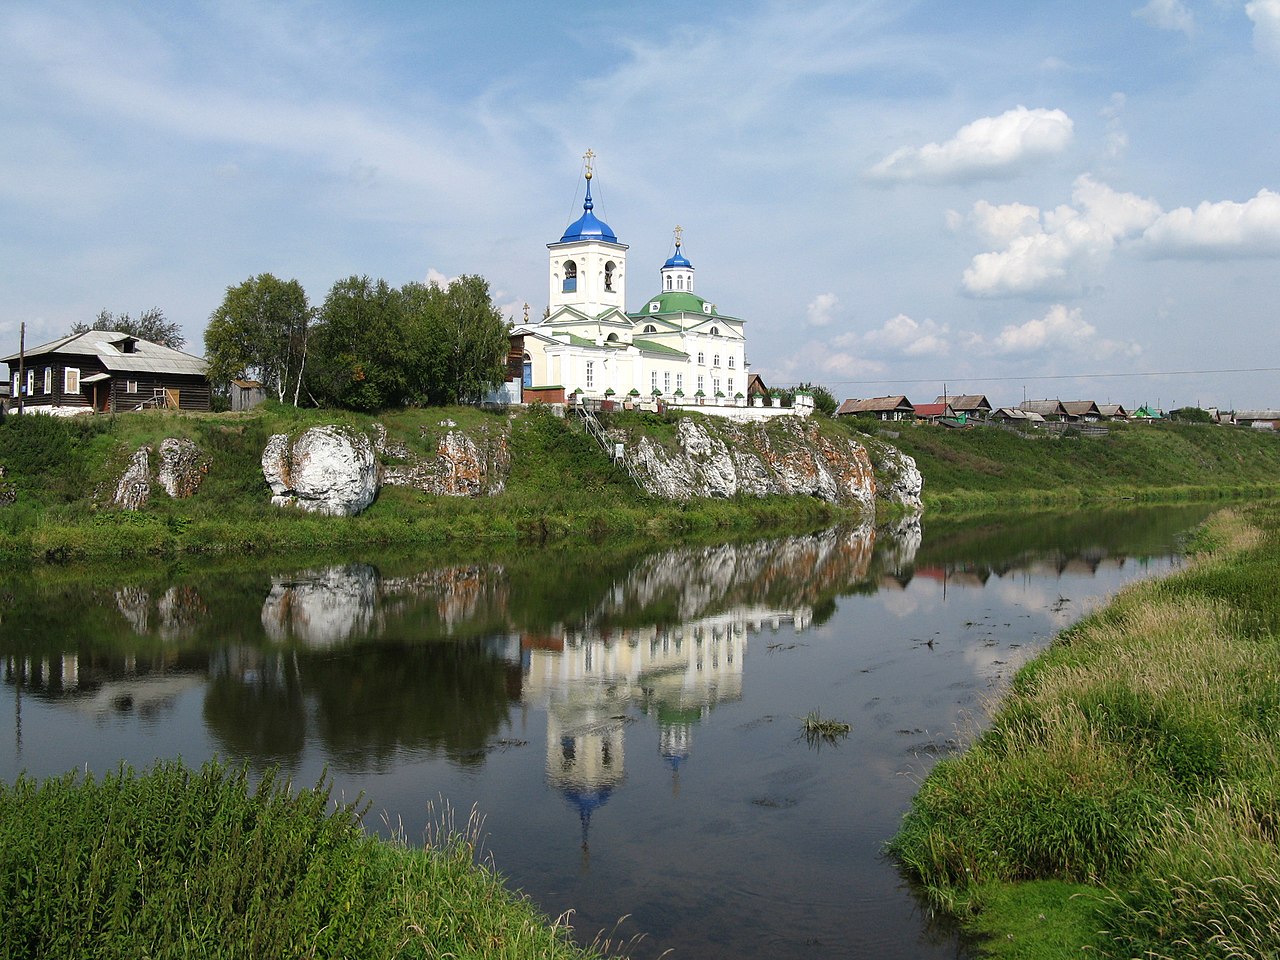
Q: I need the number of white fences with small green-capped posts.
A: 1